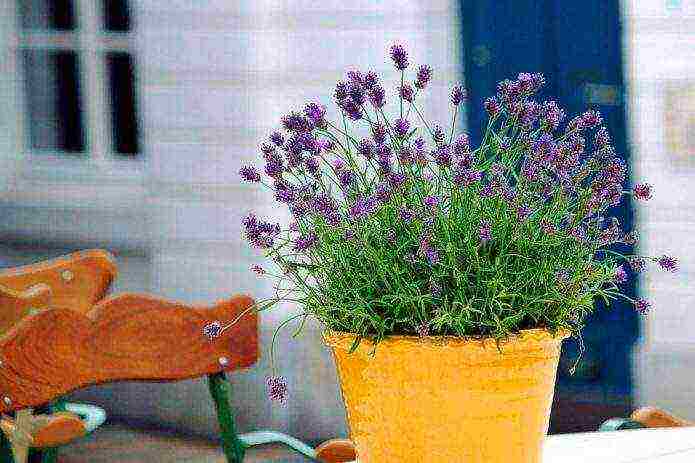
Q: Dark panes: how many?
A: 4